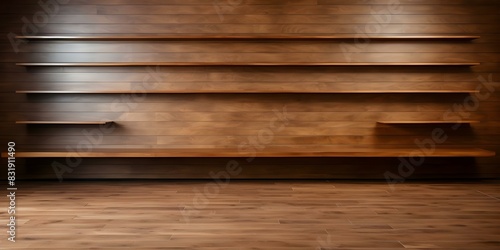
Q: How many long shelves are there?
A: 4